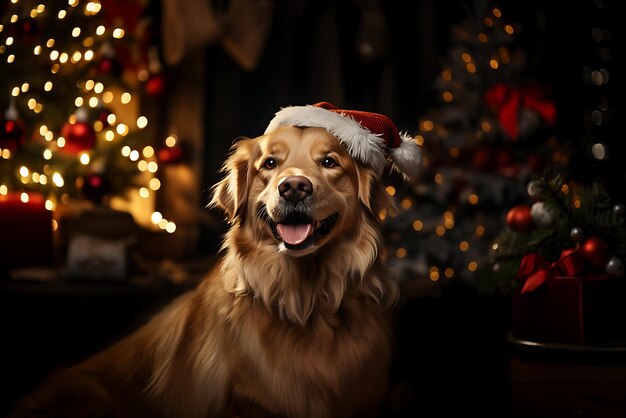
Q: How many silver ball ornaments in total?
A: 5